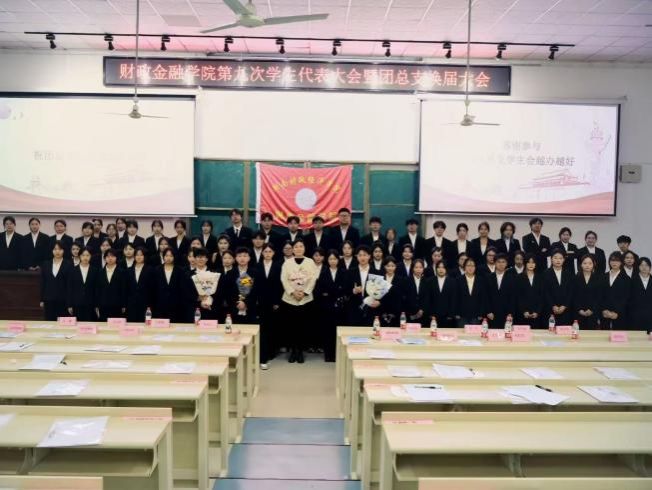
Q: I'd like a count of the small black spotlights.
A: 10